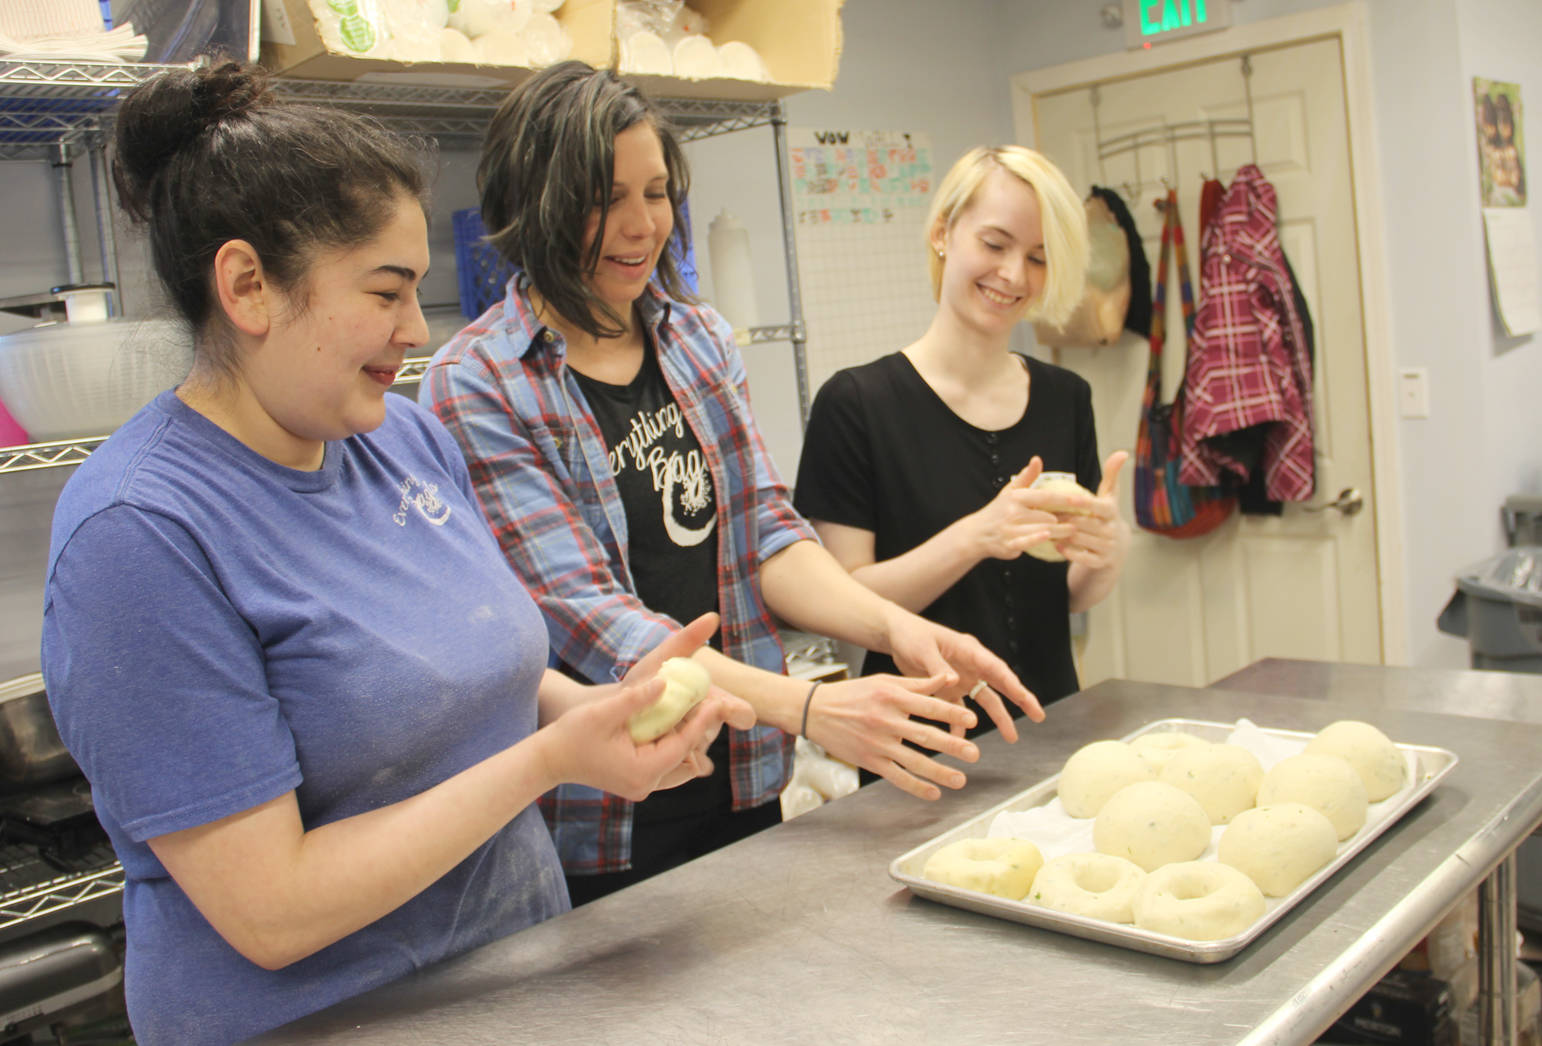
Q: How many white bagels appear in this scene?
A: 12